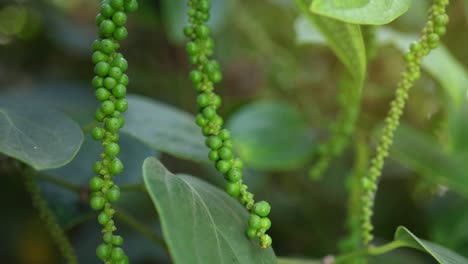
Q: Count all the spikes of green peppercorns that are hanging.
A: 3